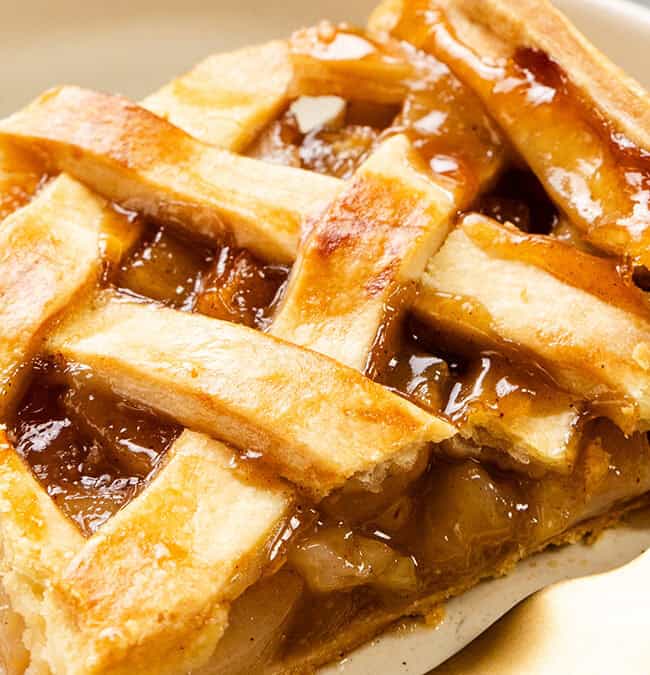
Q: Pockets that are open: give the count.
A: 5